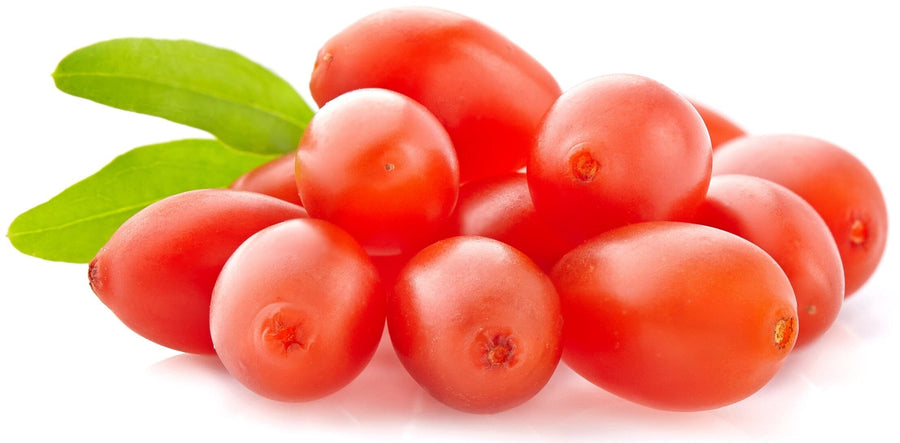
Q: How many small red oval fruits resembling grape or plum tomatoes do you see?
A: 12